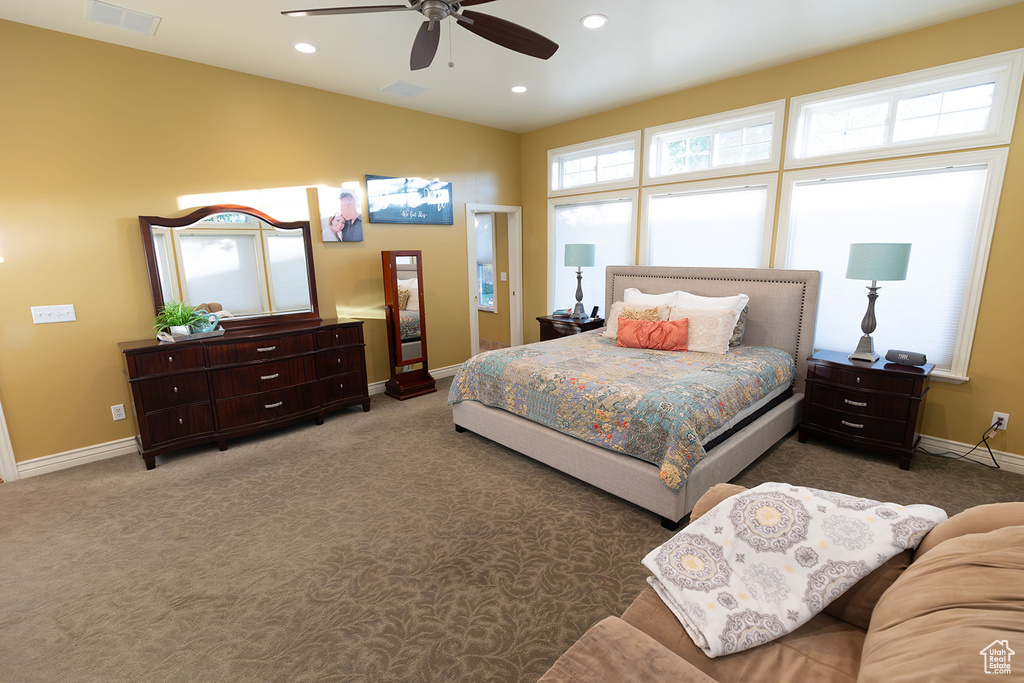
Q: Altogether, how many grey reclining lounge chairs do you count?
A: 0